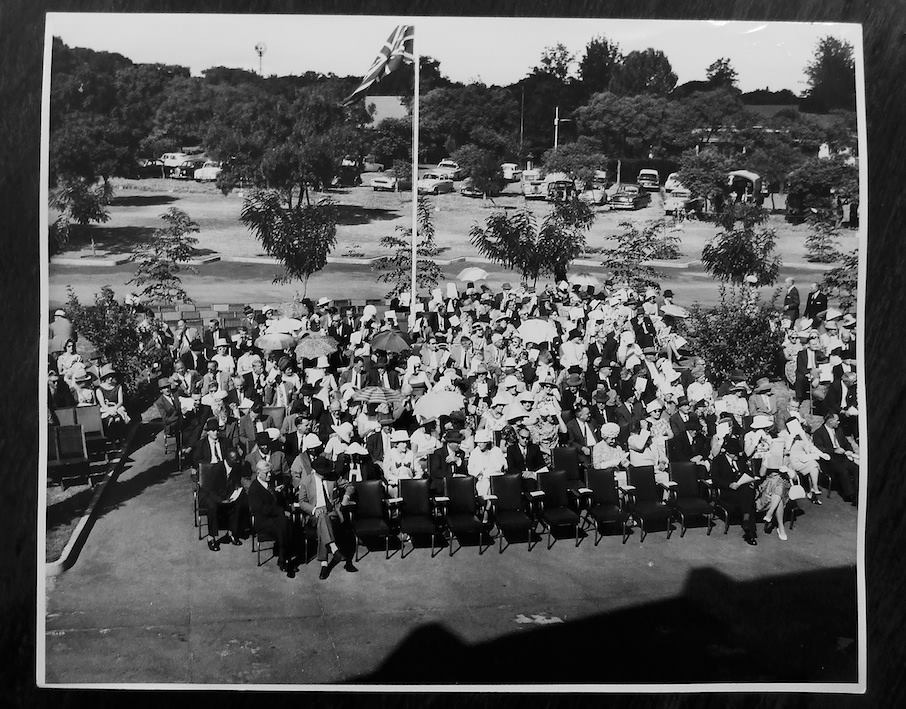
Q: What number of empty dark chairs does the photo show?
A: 9